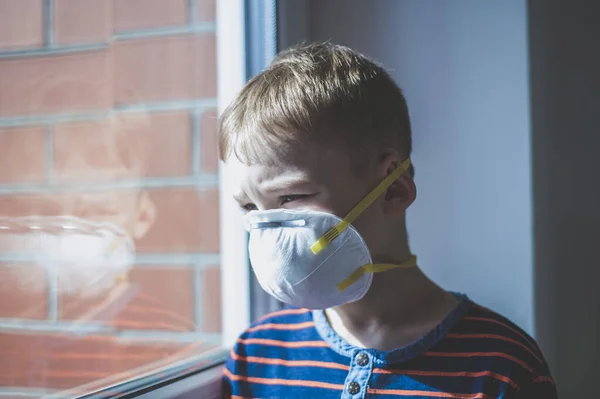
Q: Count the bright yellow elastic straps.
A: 2